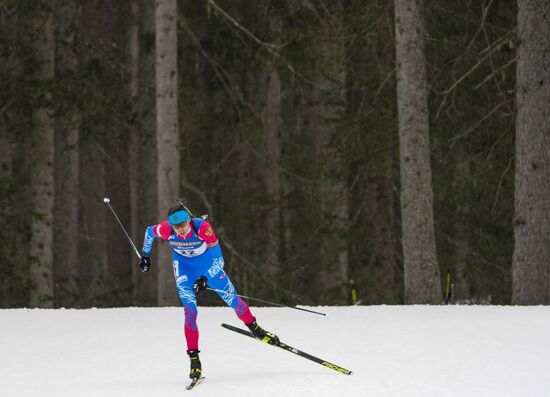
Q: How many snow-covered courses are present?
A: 1